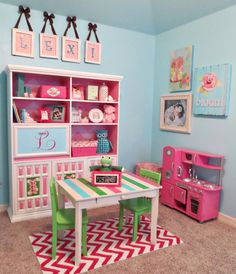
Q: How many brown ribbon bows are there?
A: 4